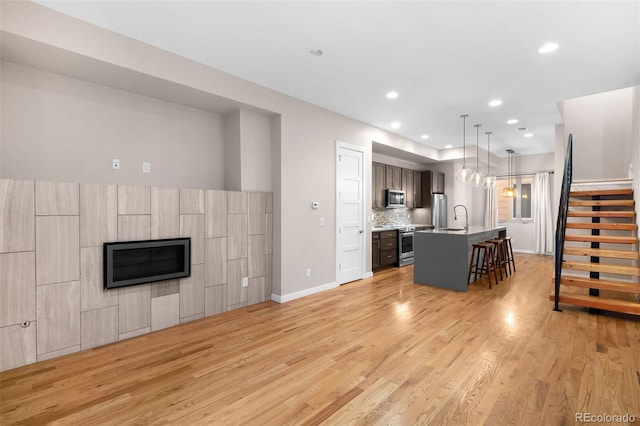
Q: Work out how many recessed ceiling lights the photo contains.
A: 8